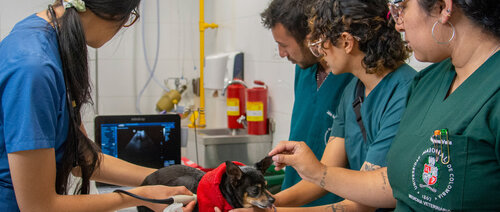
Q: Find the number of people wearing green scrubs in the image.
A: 3